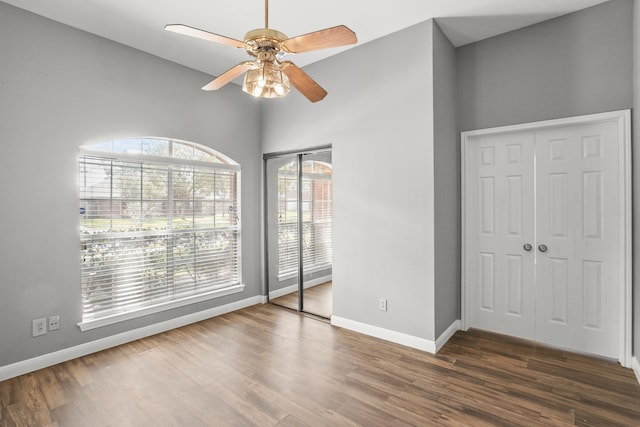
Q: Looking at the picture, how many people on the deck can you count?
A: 0